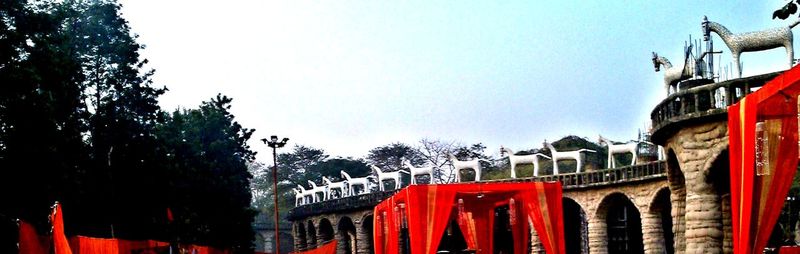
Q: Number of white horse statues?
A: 13